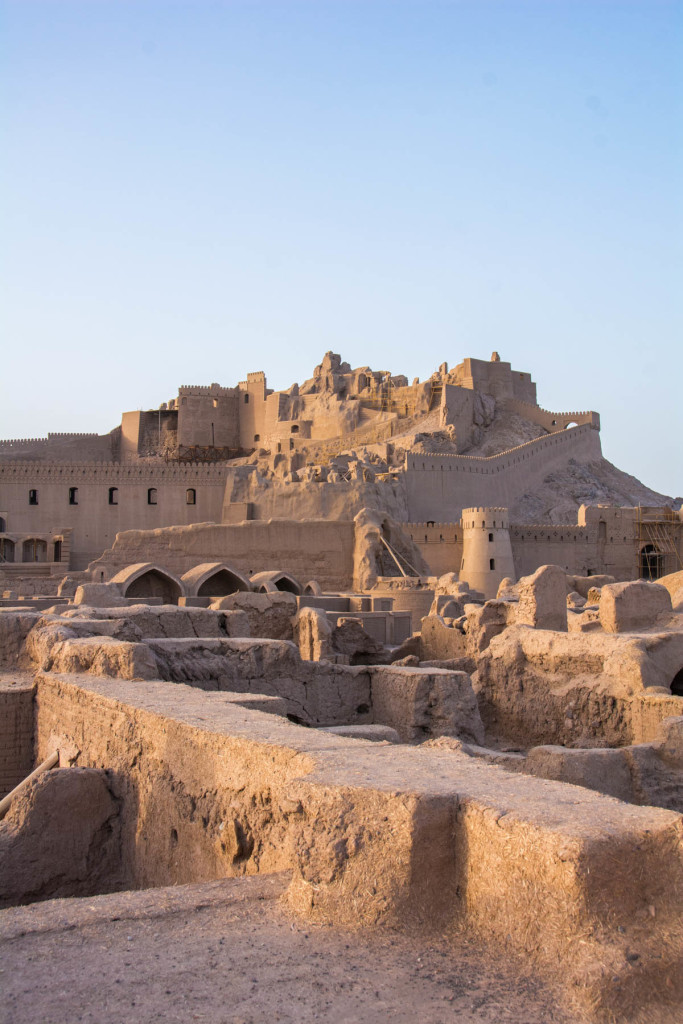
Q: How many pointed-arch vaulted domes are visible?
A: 3